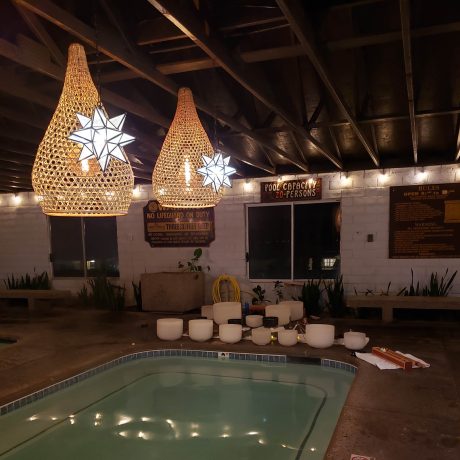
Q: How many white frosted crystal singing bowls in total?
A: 12